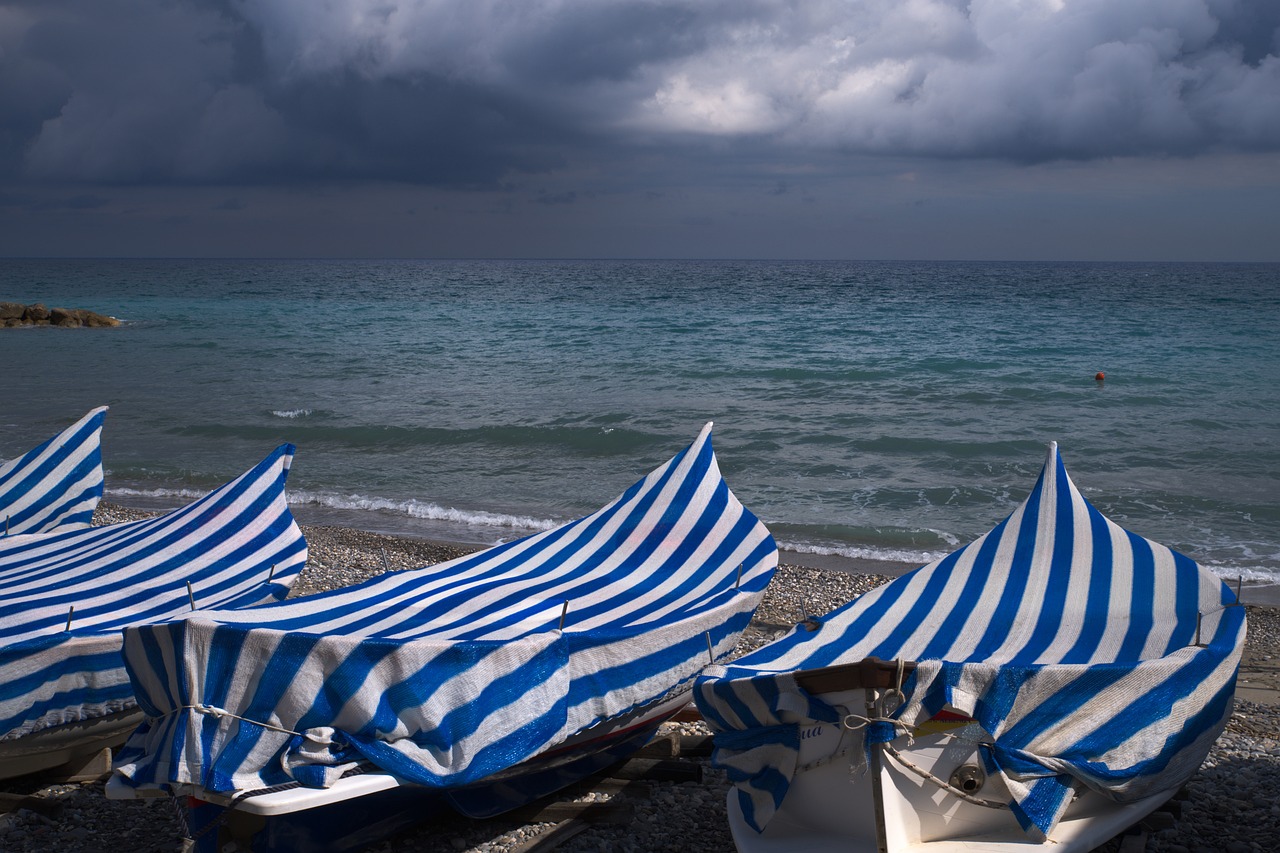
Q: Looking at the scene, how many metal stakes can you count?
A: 11